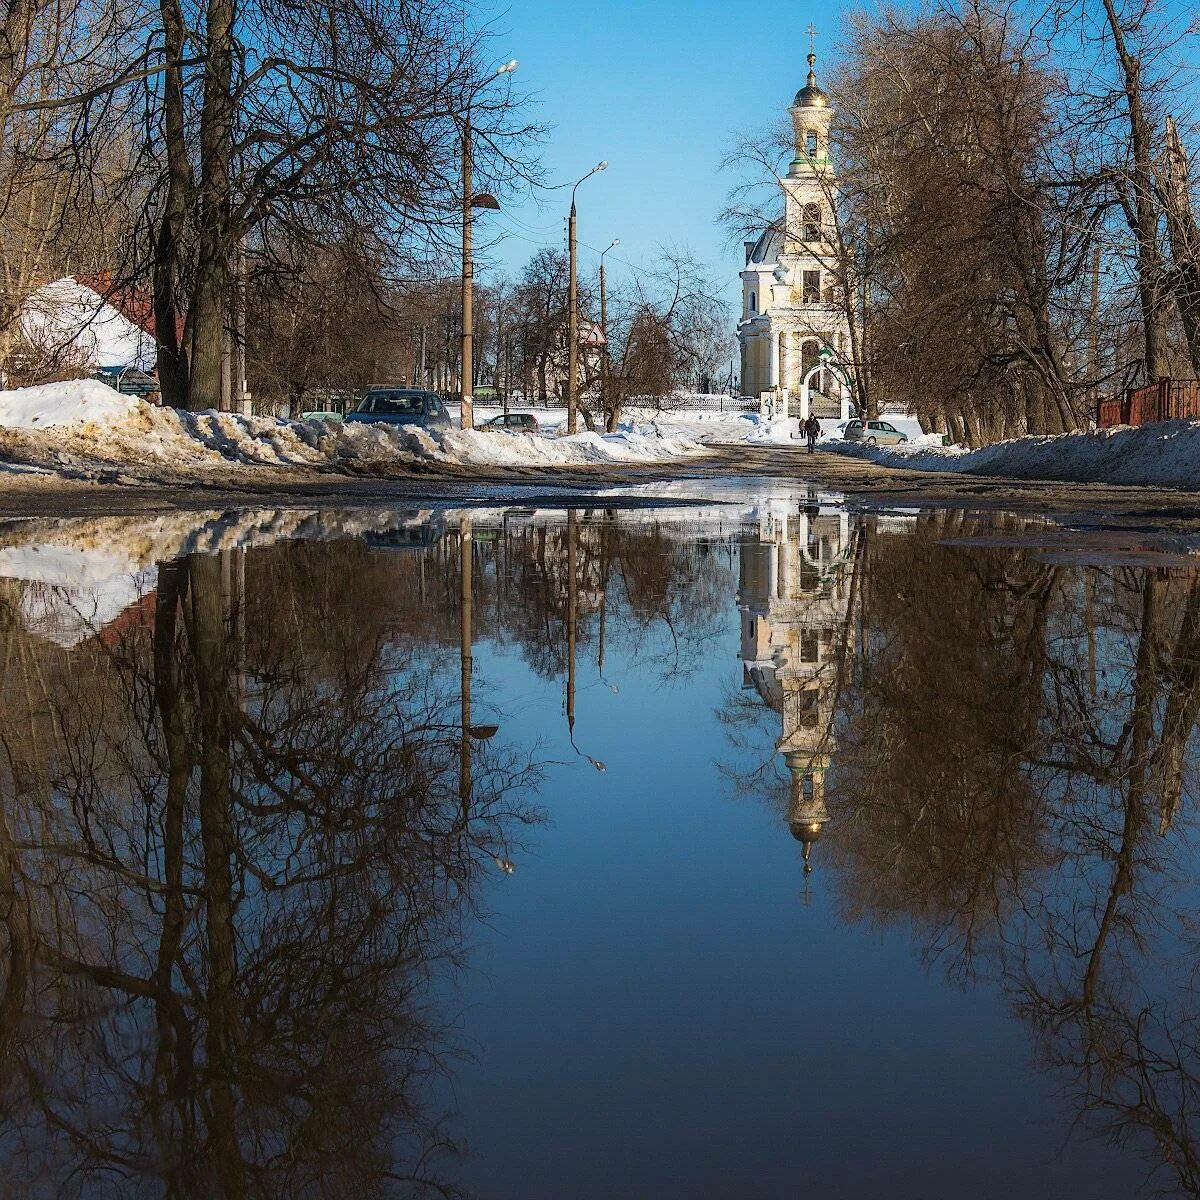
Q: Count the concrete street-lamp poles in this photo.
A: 3